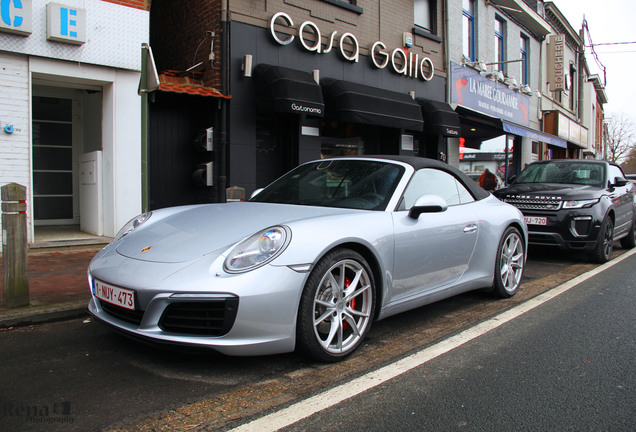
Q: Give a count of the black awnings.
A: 3